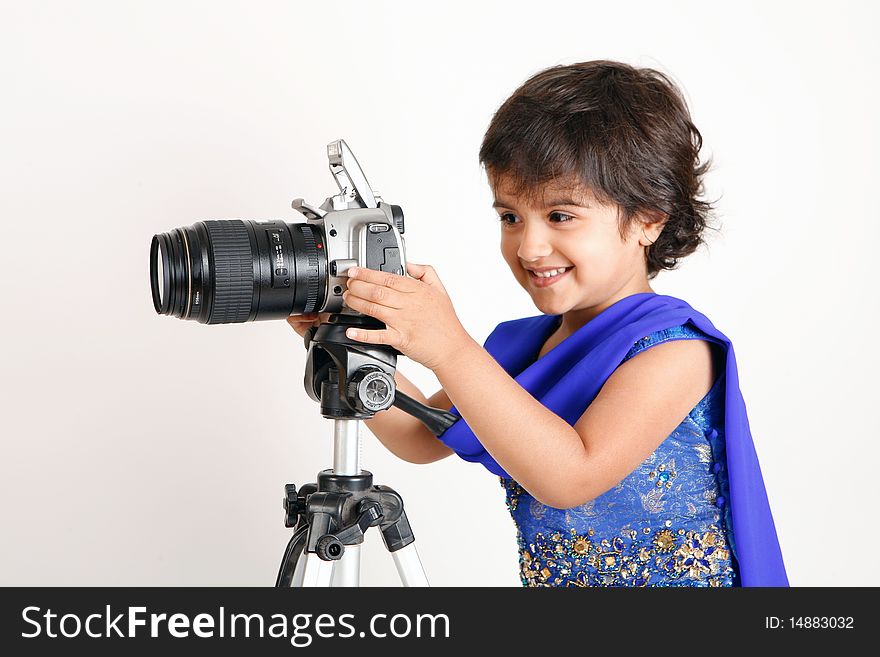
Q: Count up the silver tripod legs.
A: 3